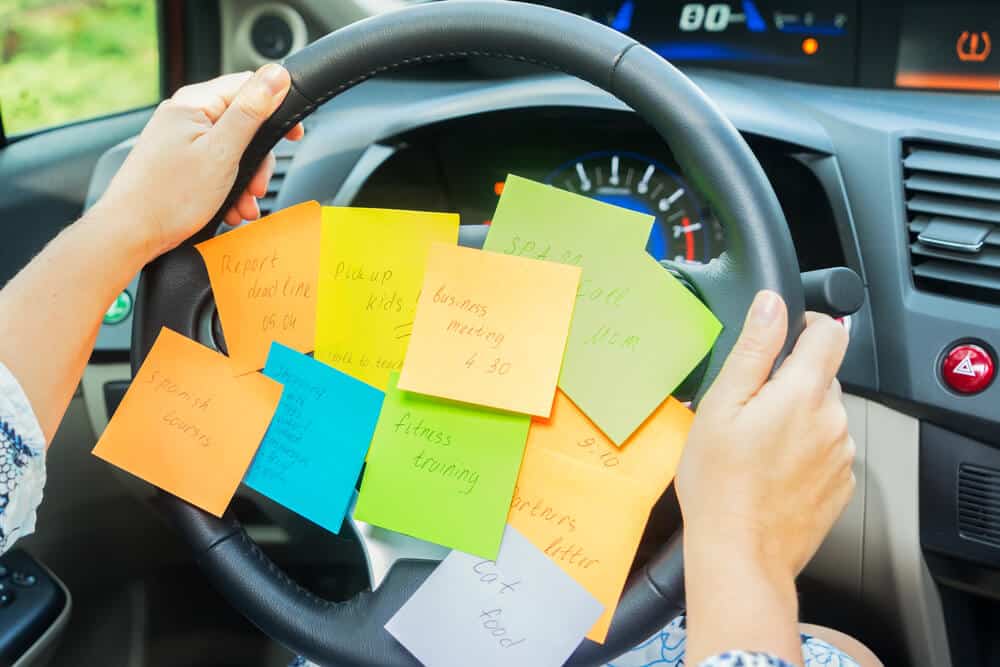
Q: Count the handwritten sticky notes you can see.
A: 11